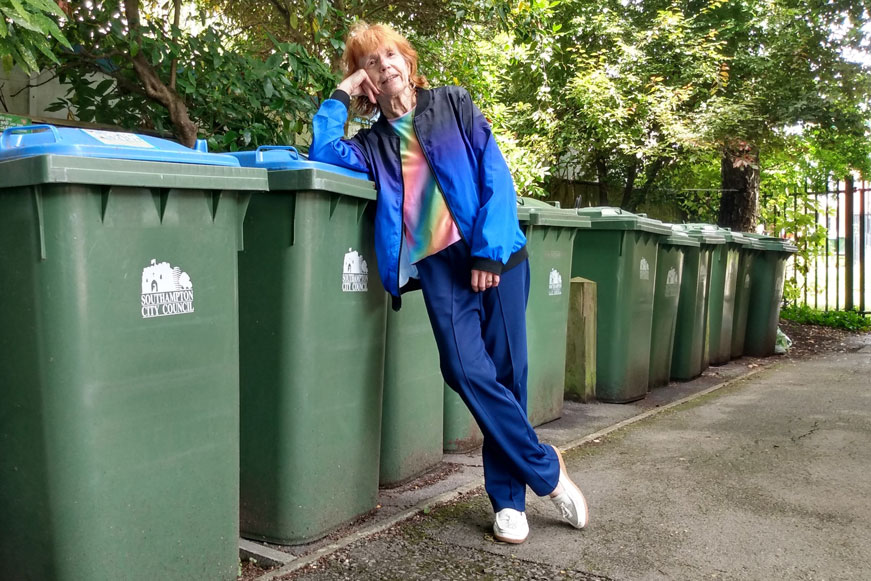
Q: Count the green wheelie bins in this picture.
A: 11